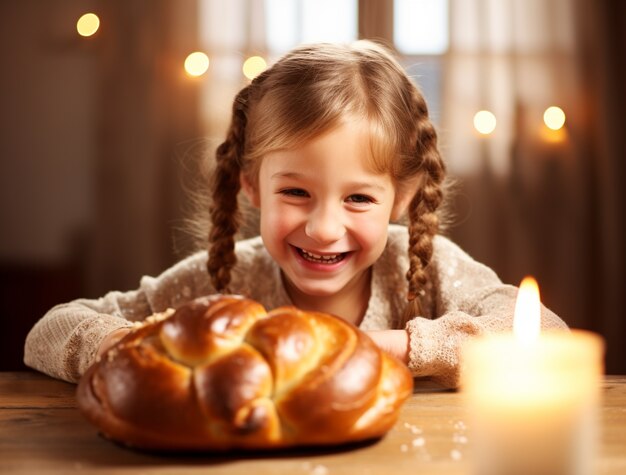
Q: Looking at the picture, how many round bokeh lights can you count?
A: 5